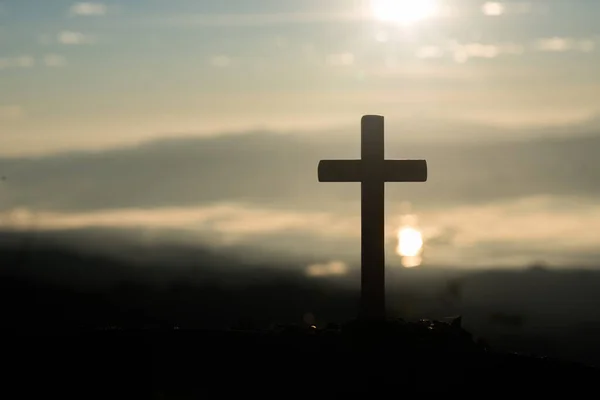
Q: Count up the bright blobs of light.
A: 2